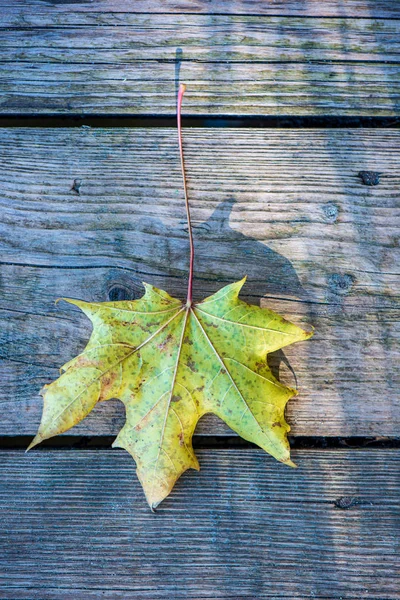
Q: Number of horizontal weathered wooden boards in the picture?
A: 3